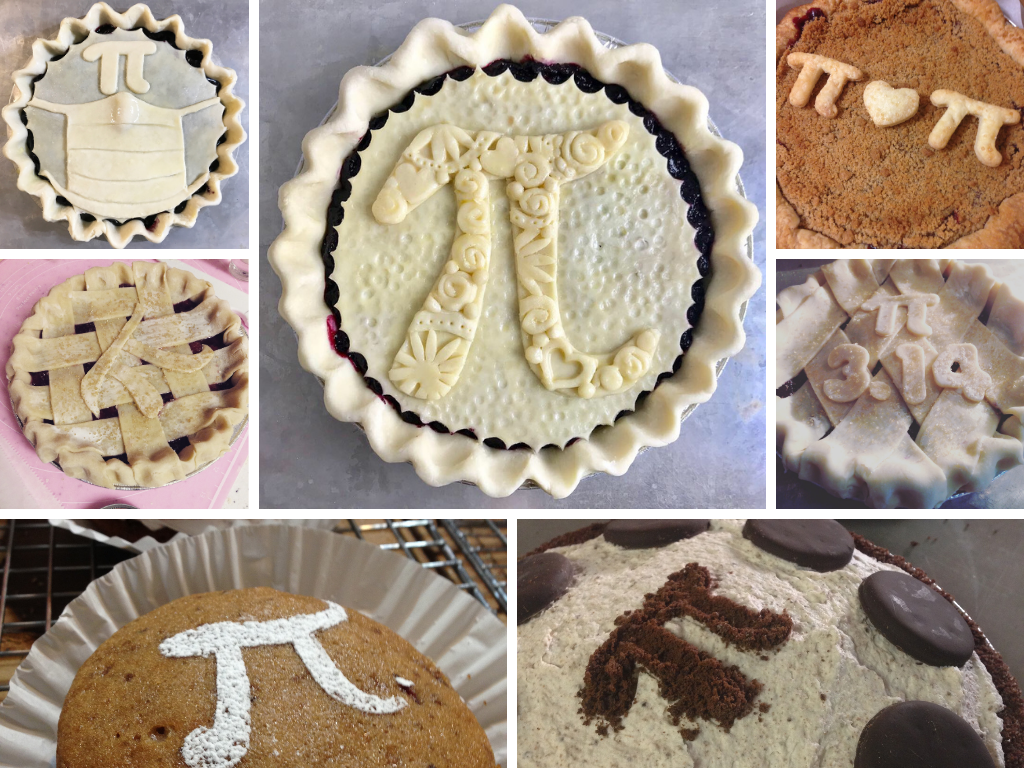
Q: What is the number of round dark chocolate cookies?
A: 5